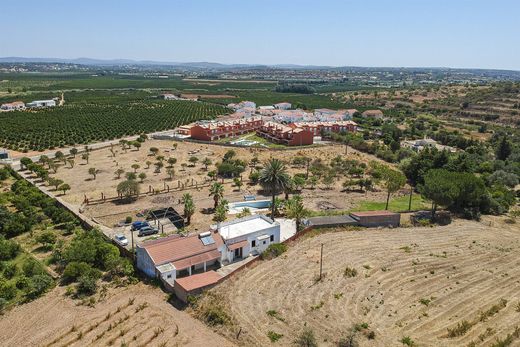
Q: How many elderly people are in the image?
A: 0